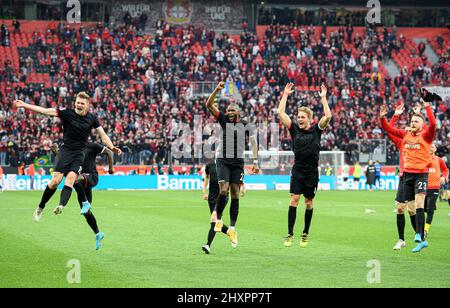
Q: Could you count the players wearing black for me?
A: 5